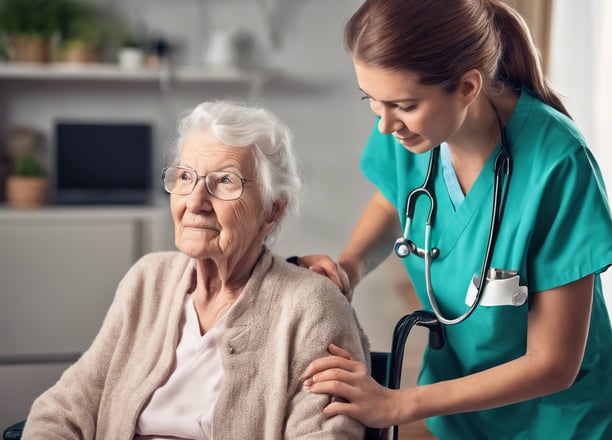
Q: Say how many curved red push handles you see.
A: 0